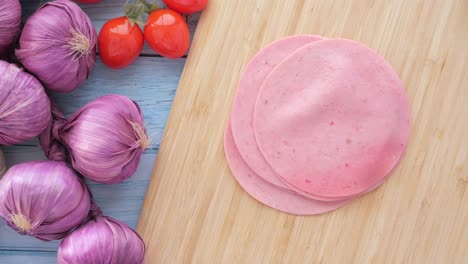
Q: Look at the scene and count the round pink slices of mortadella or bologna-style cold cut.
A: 3